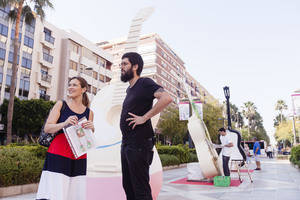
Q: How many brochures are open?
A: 1